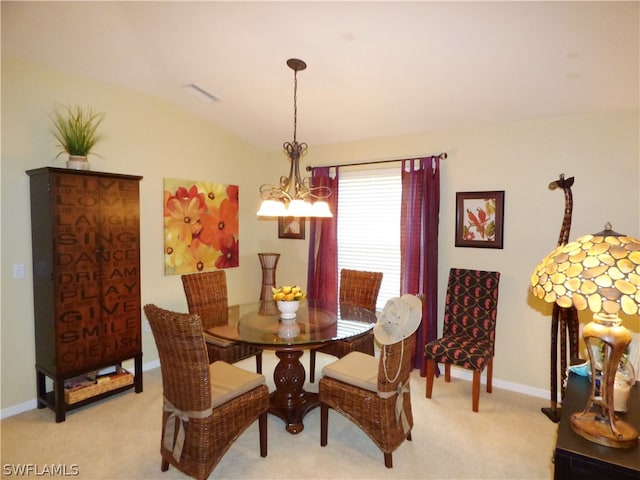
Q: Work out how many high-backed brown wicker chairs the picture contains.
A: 4